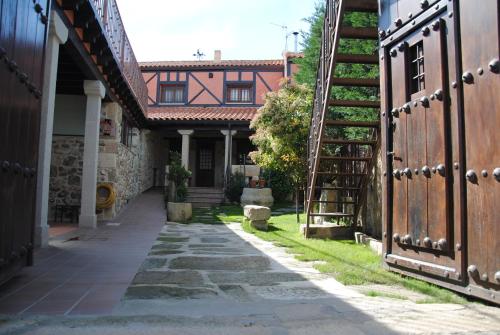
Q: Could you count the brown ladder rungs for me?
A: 12